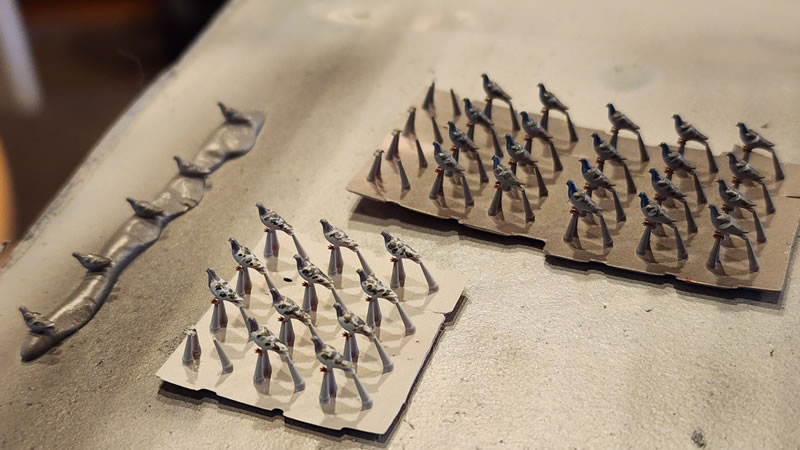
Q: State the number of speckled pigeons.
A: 11